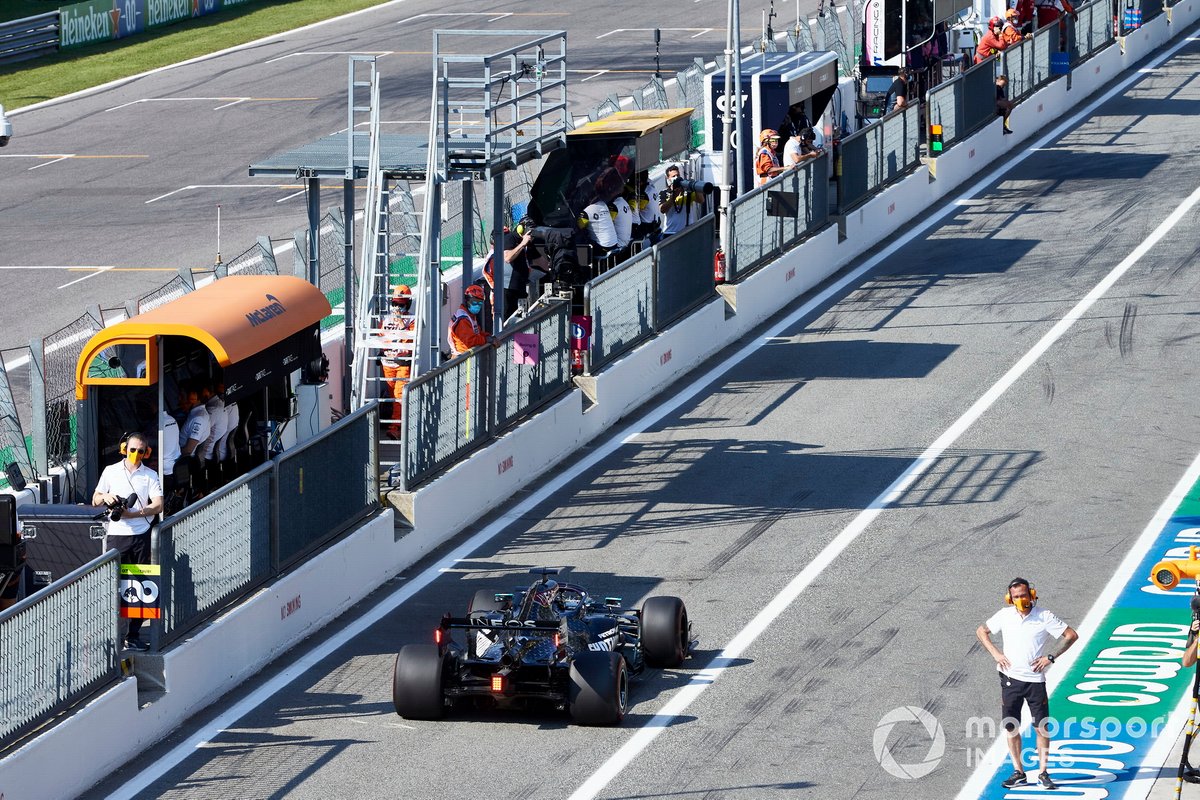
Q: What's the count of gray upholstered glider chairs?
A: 0